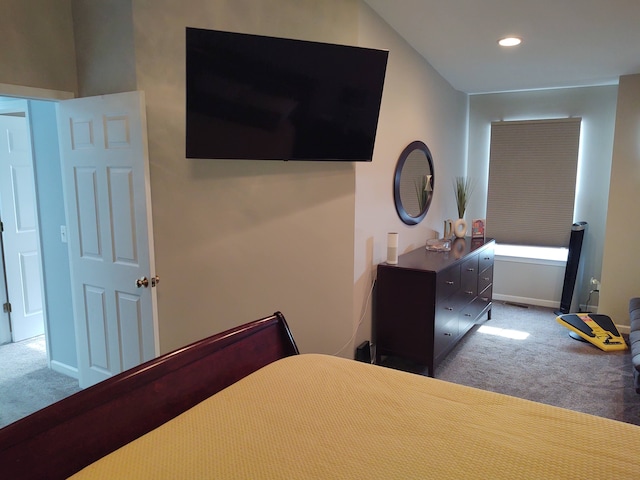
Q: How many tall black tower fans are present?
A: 1